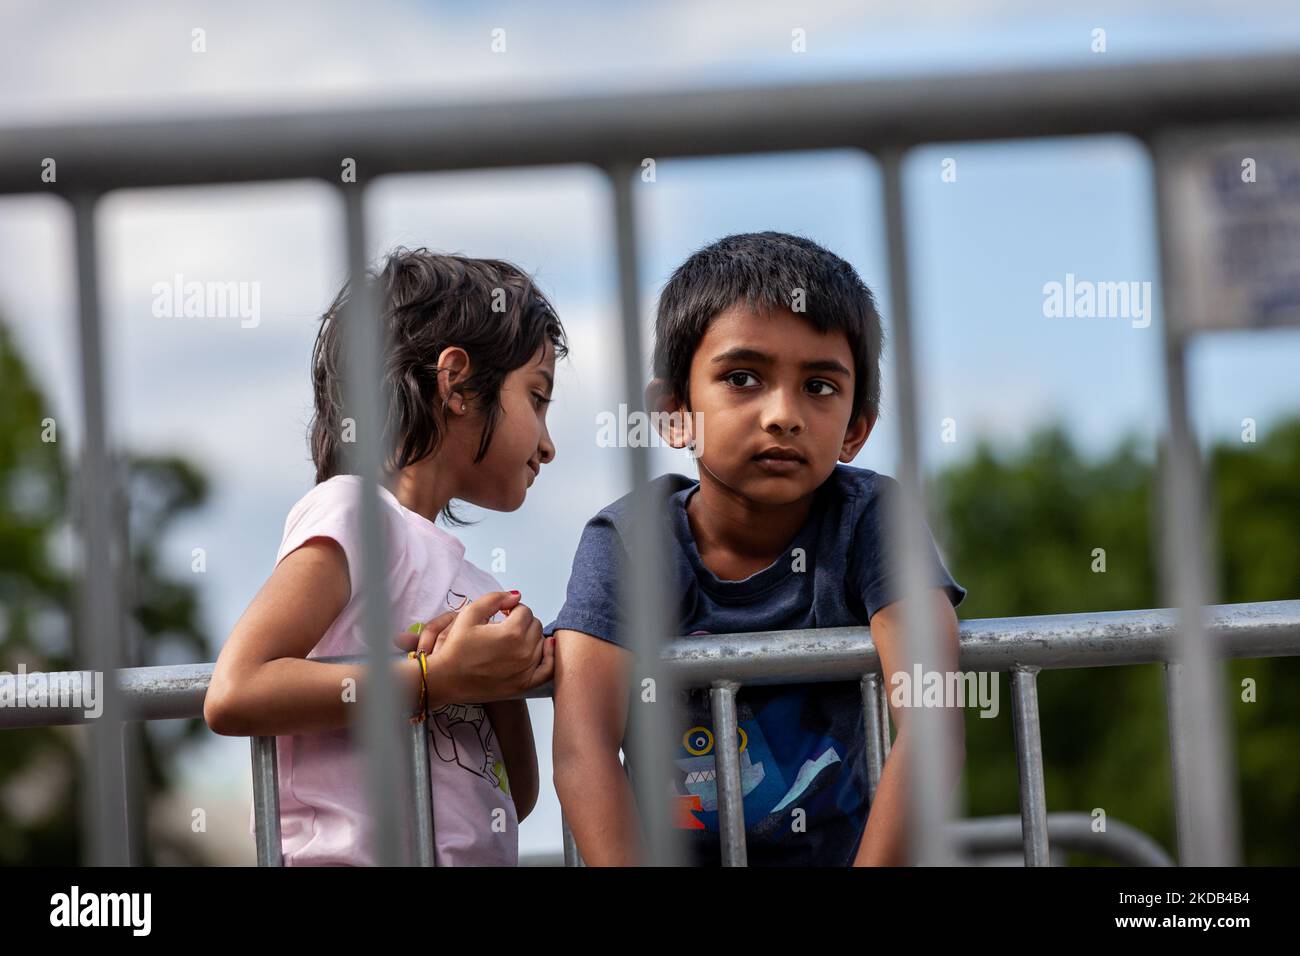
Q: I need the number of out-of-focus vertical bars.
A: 5